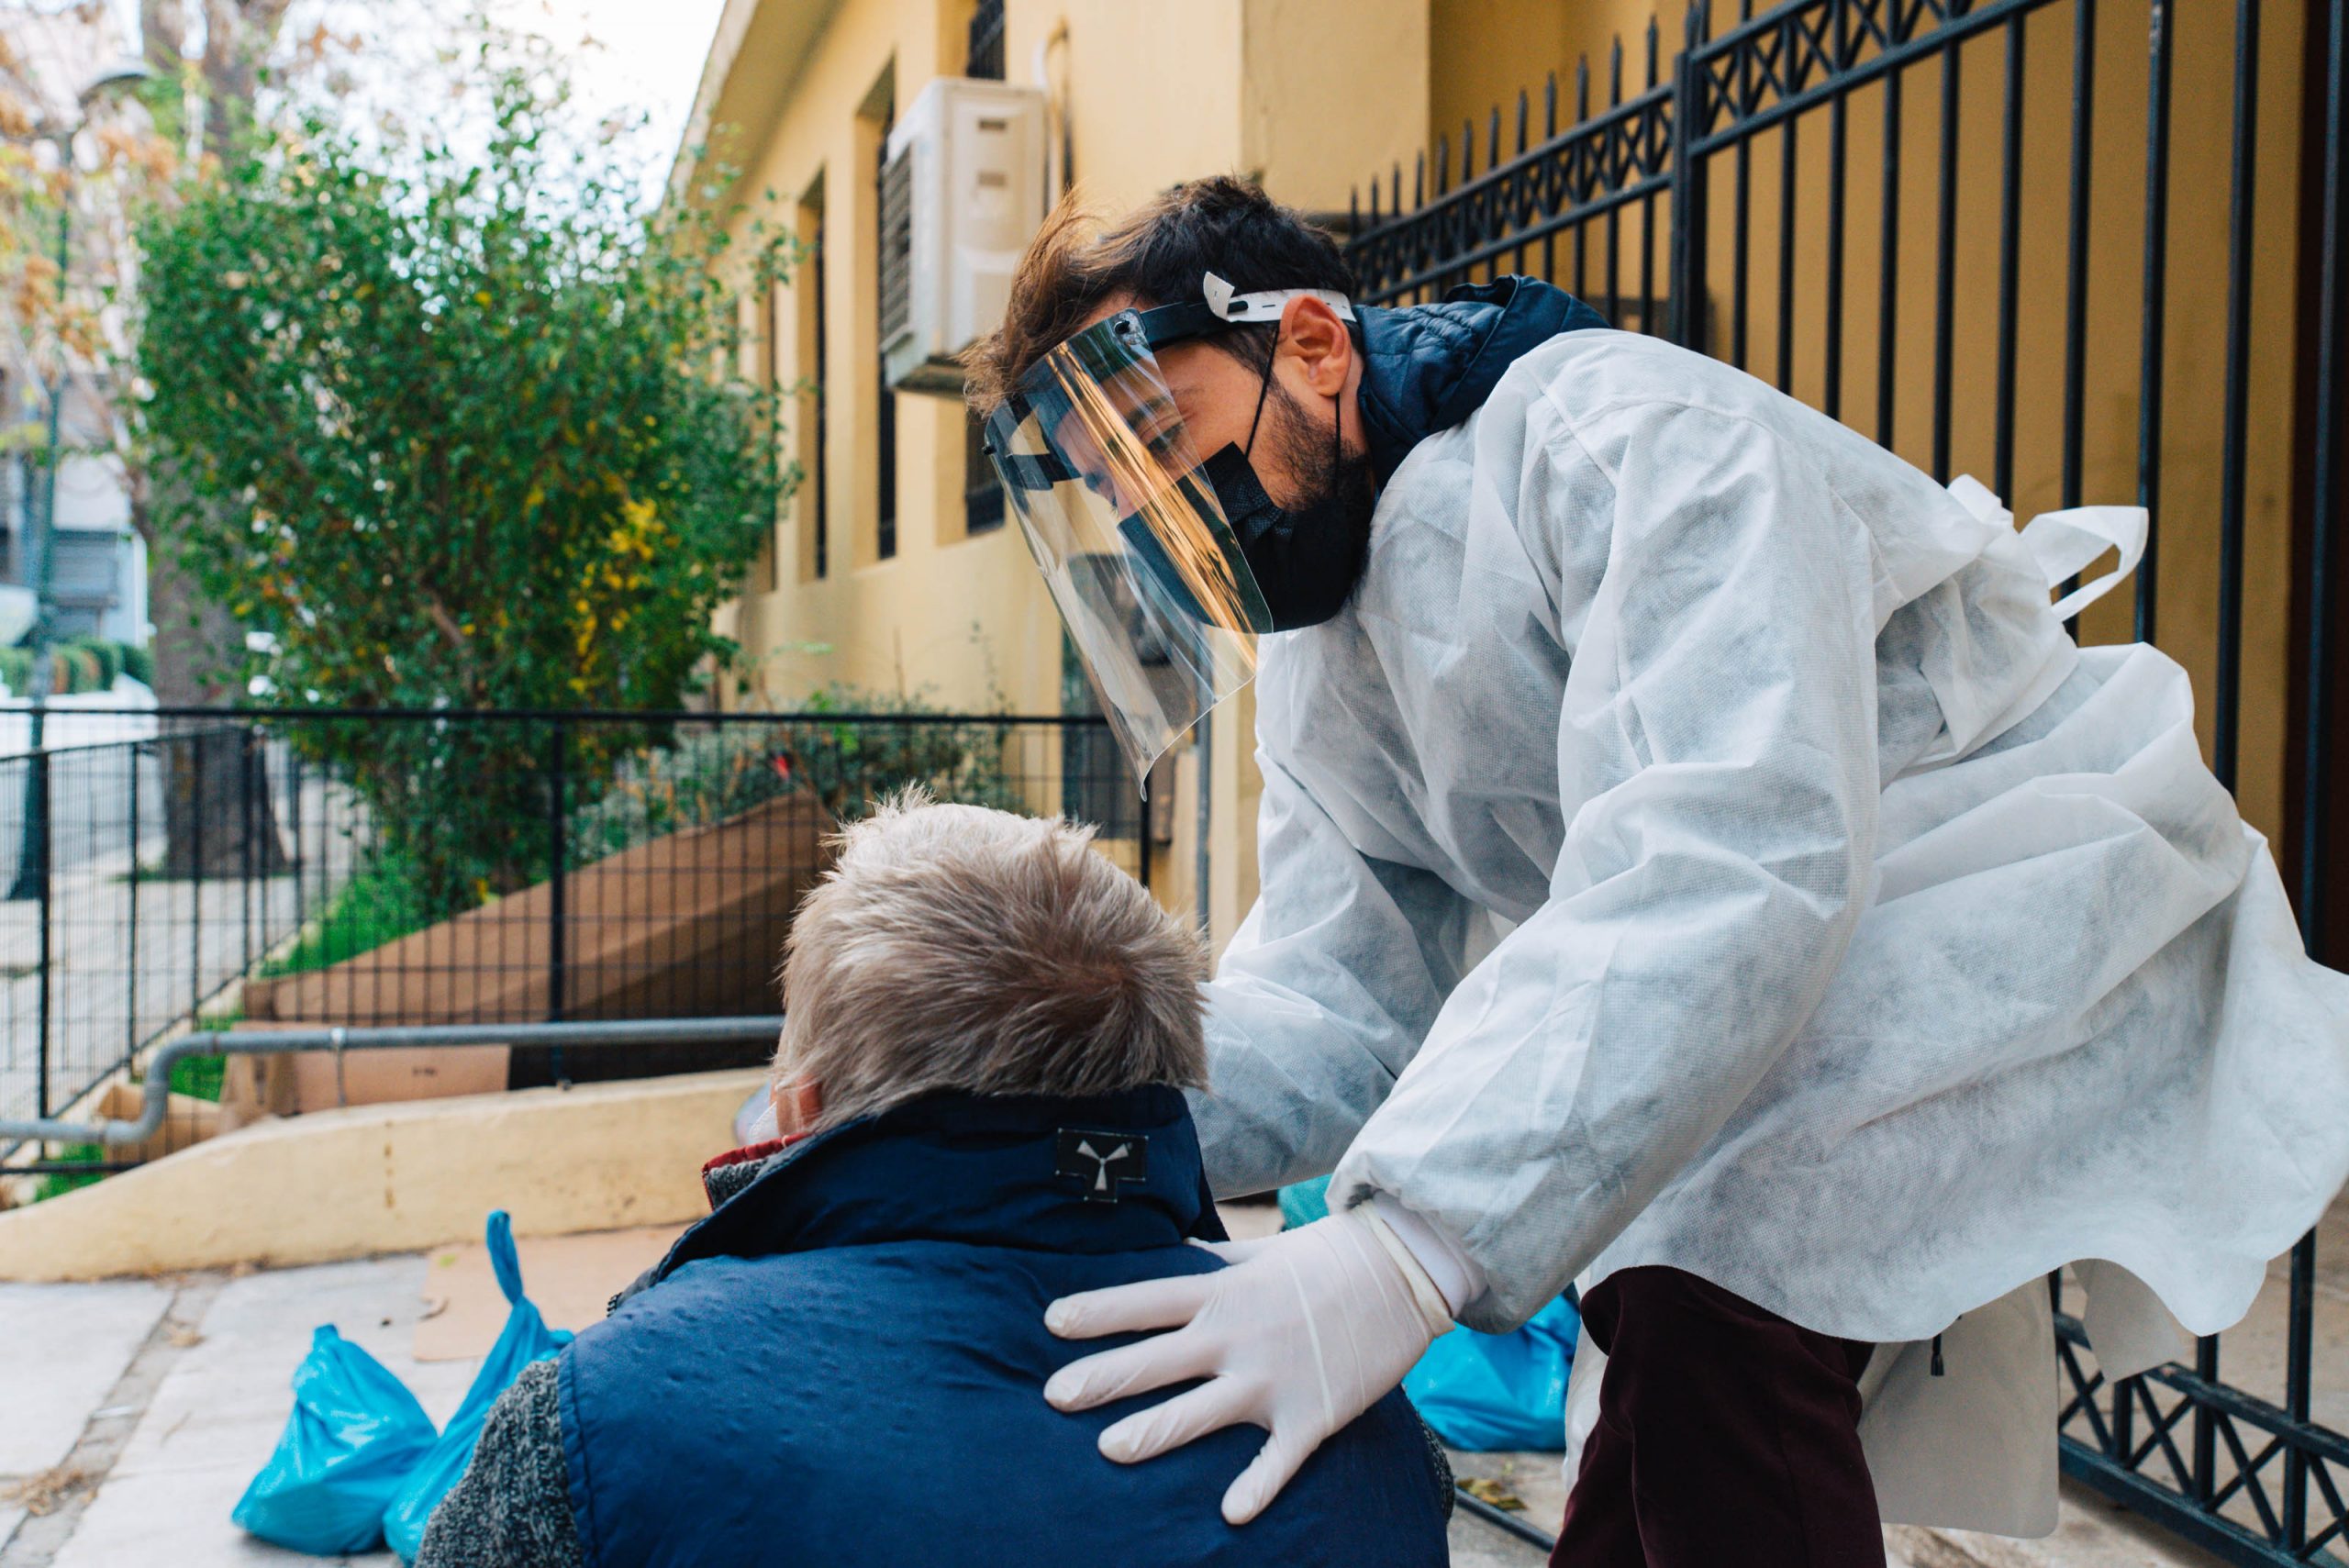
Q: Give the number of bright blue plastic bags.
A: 3